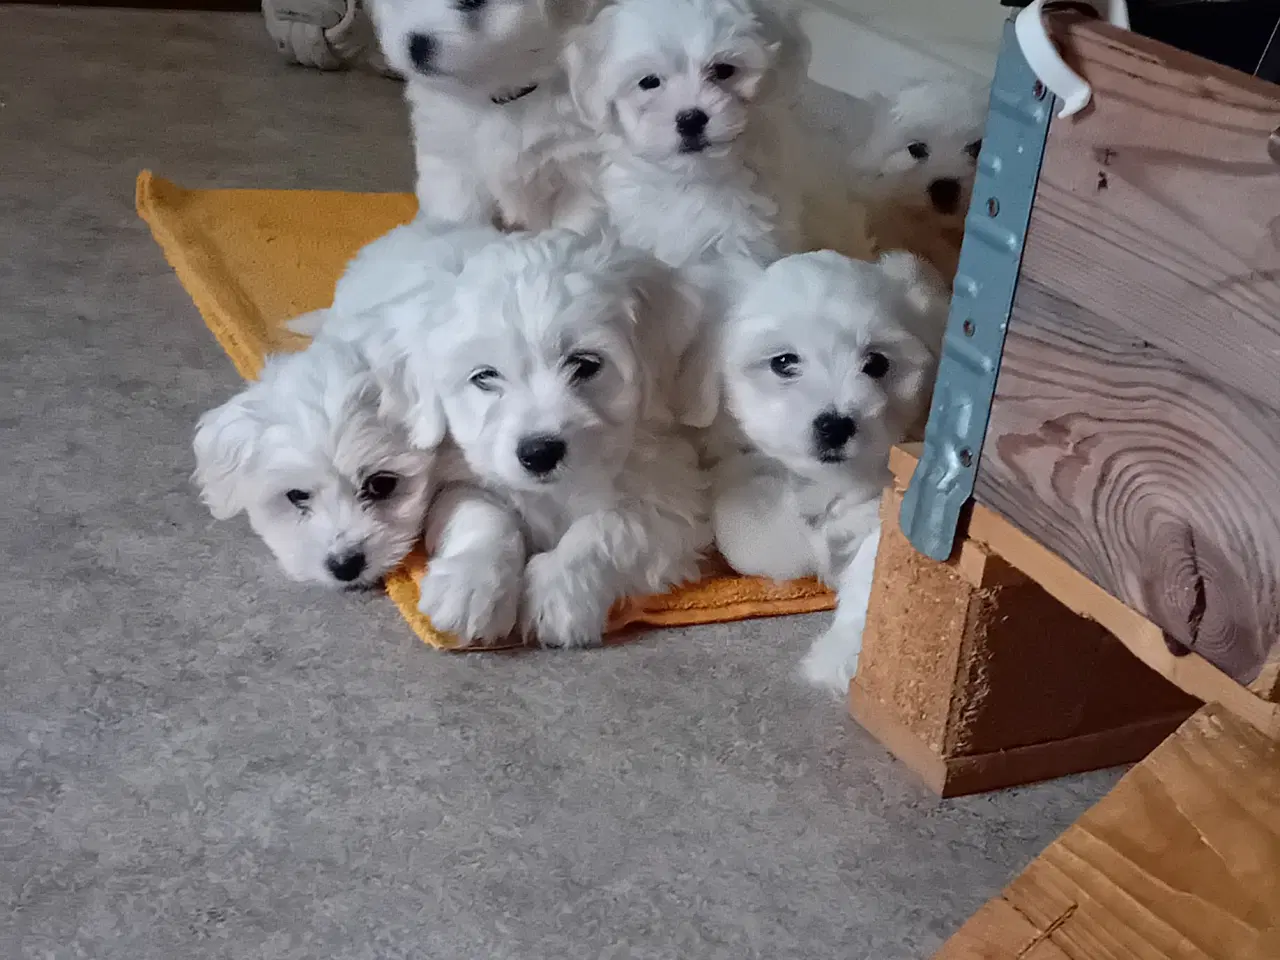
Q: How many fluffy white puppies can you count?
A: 6